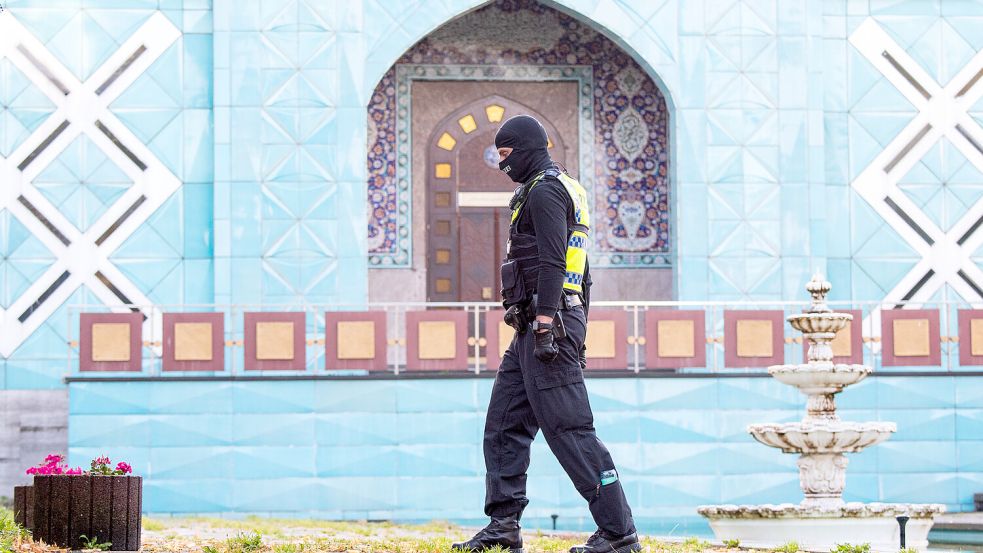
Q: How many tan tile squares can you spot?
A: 12